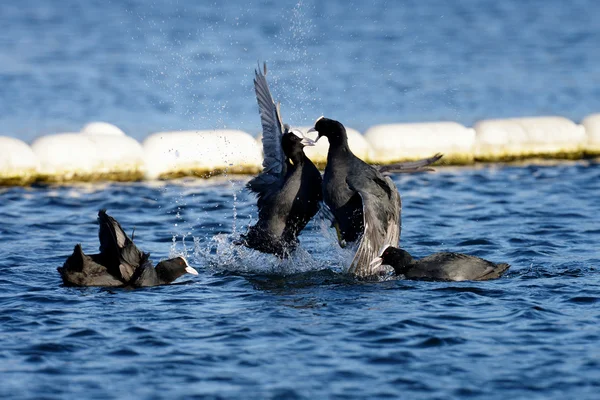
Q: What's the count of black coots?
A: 4